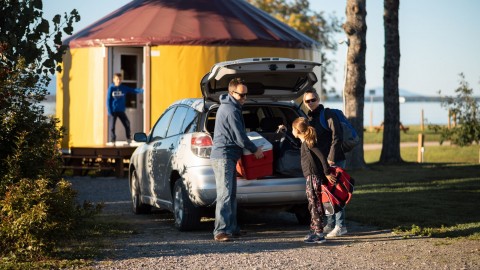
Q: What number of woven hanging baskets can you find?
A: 0